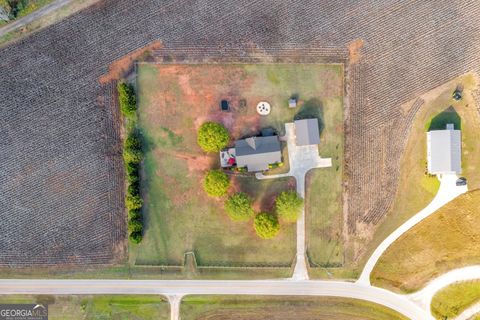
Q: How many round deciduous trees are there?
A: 5